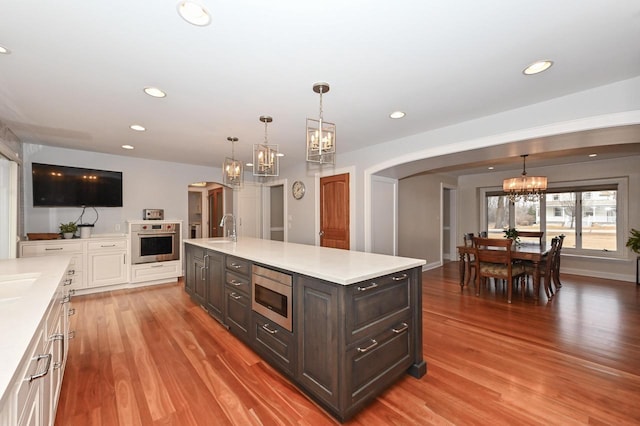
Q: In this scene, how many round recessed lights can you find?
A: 11